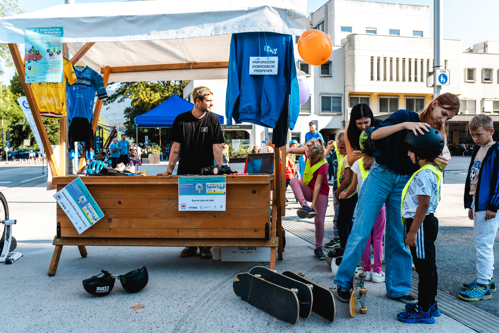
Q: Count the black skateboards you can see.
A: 3